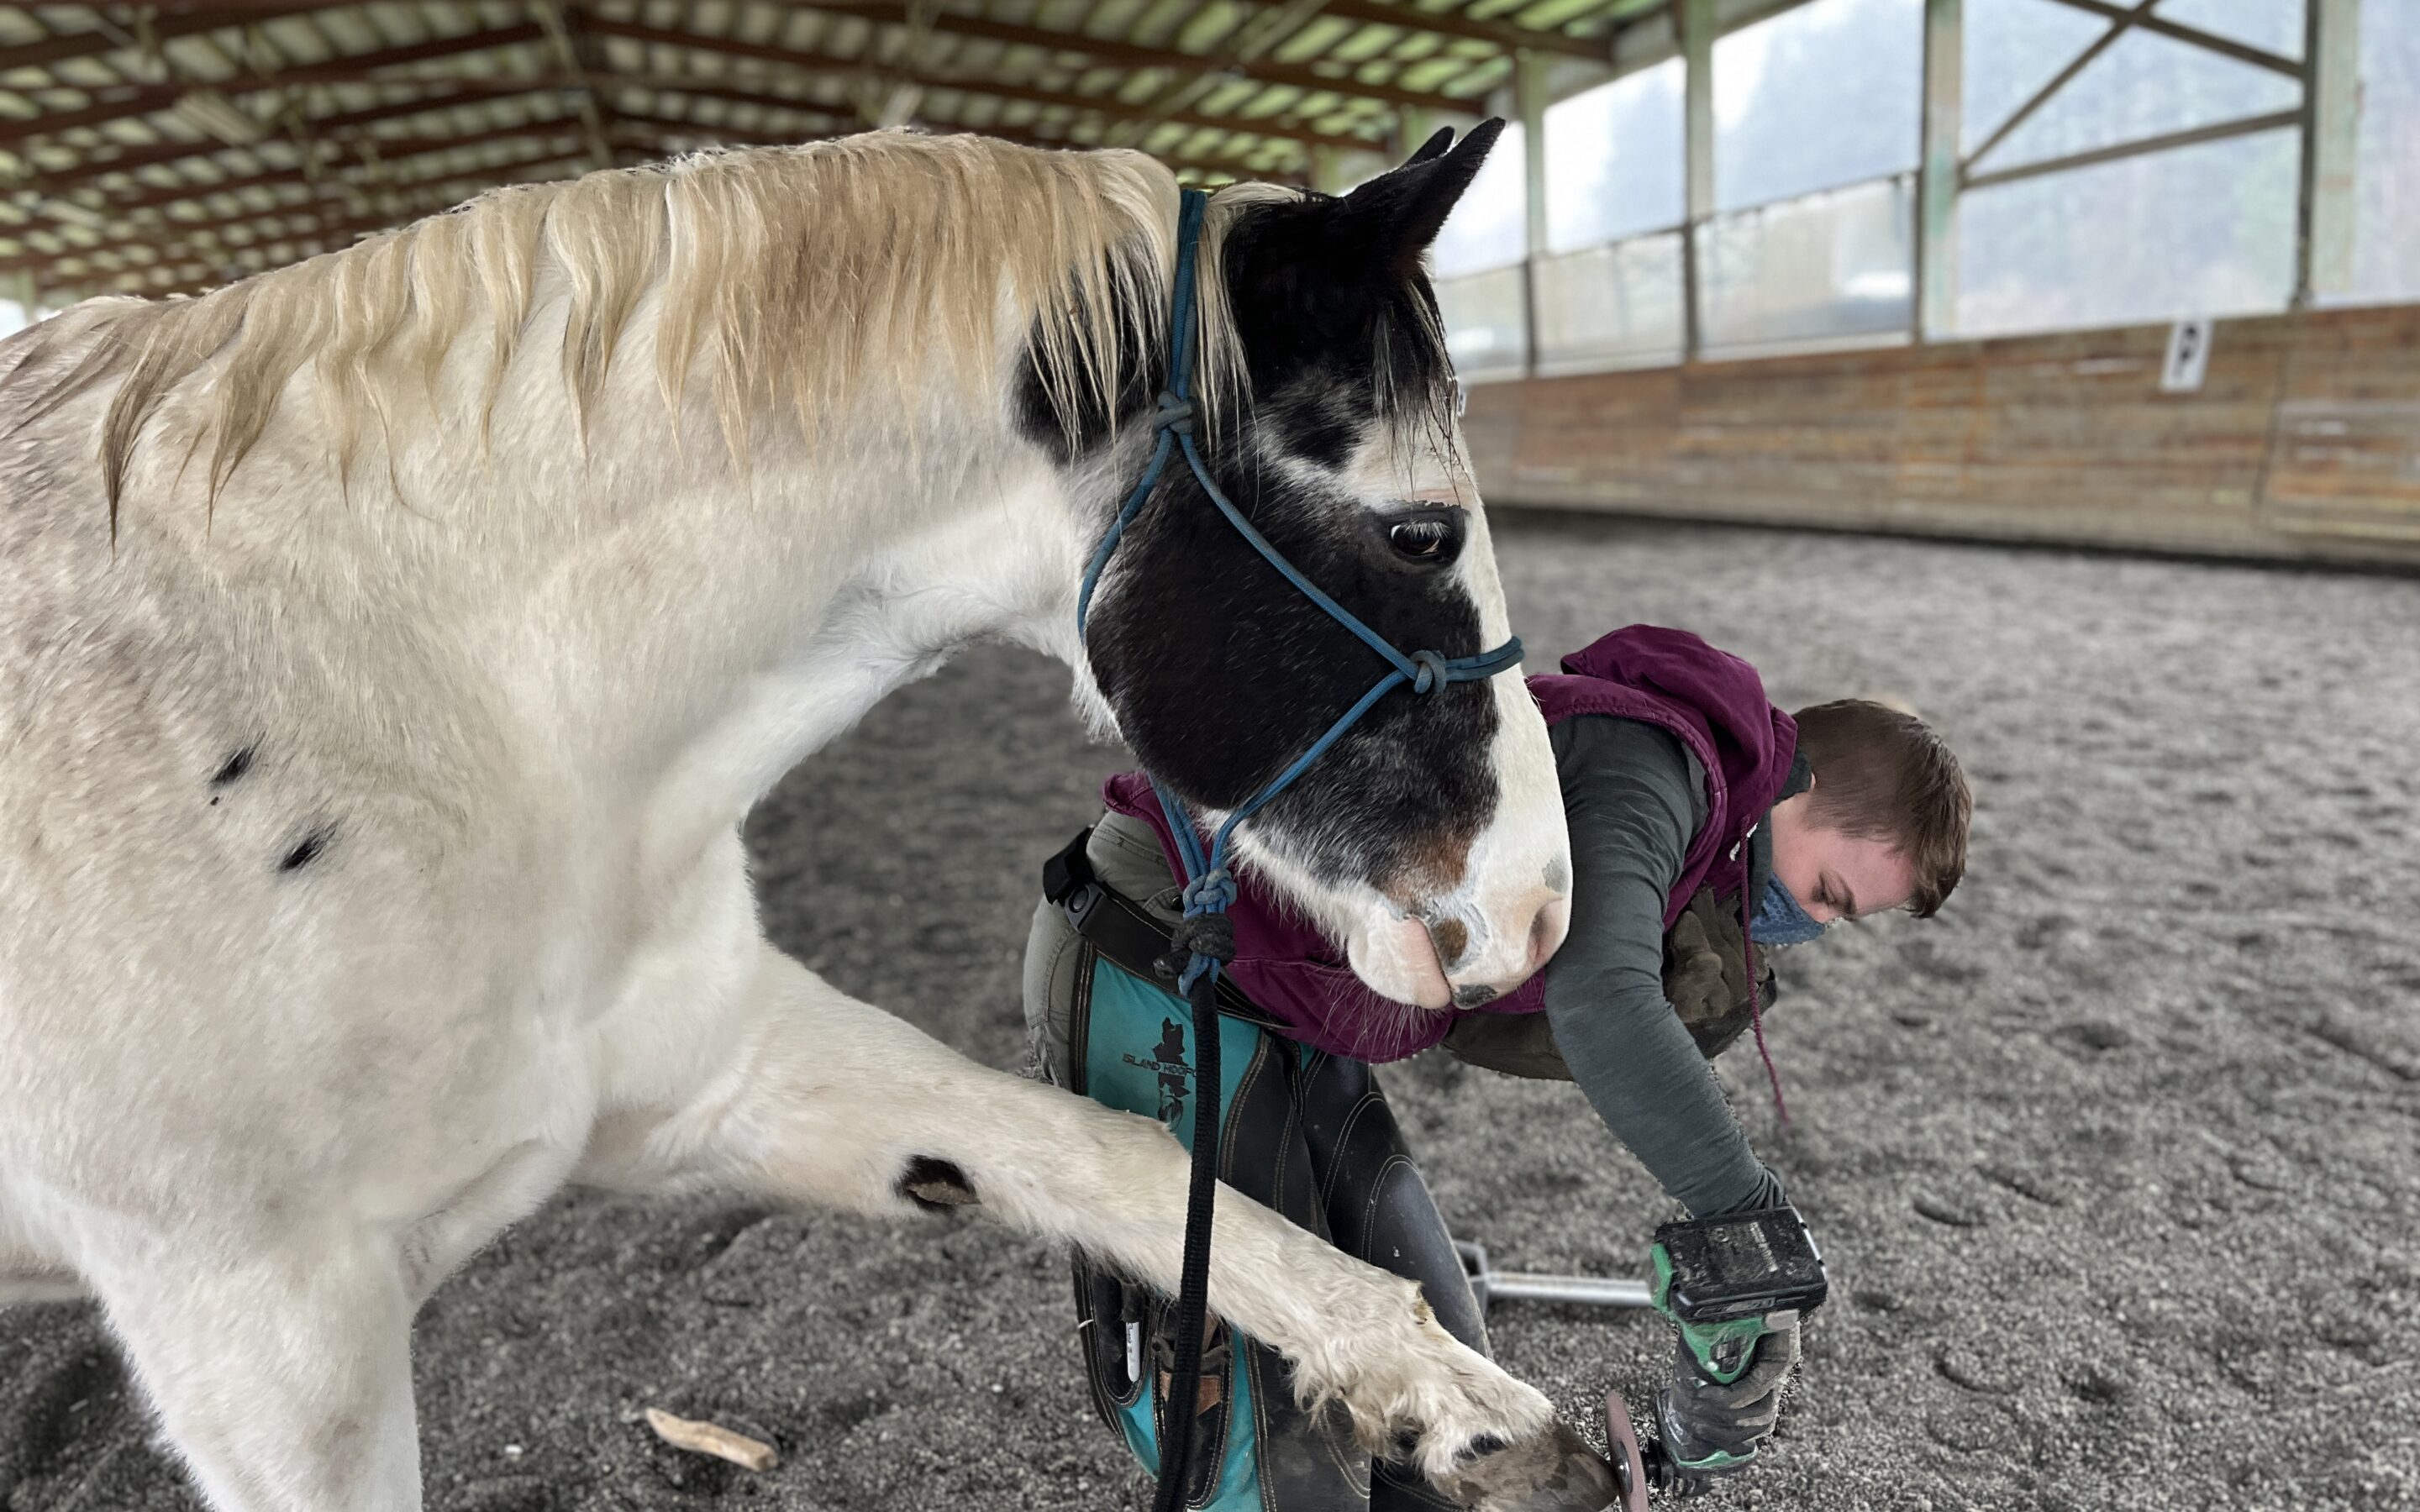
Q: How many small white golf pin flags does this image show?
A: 0